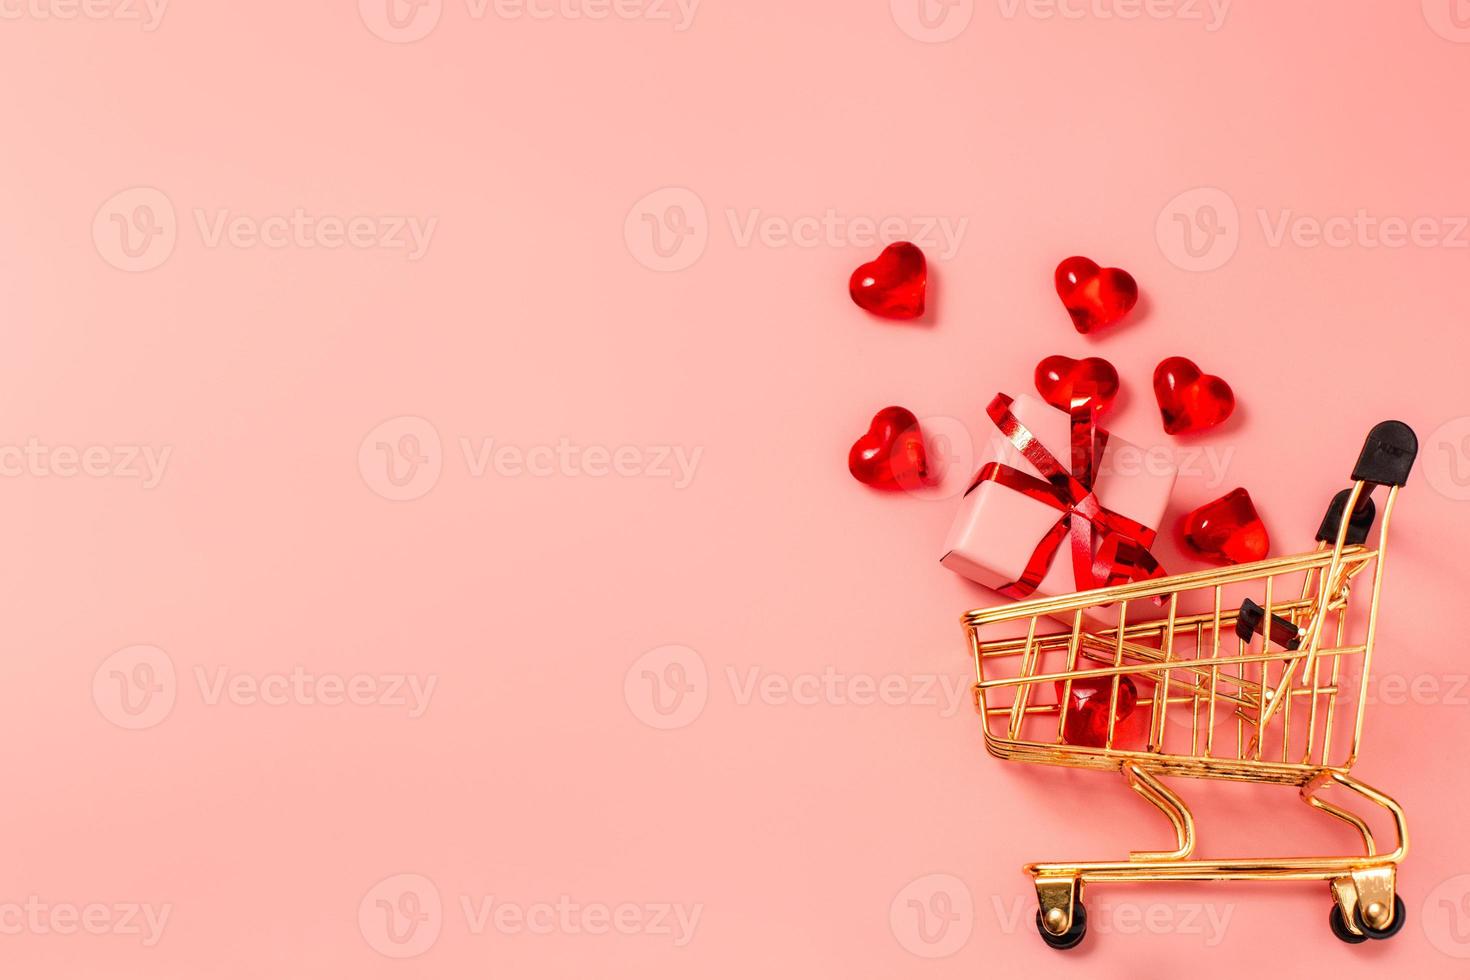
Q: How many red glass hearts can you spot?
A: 7